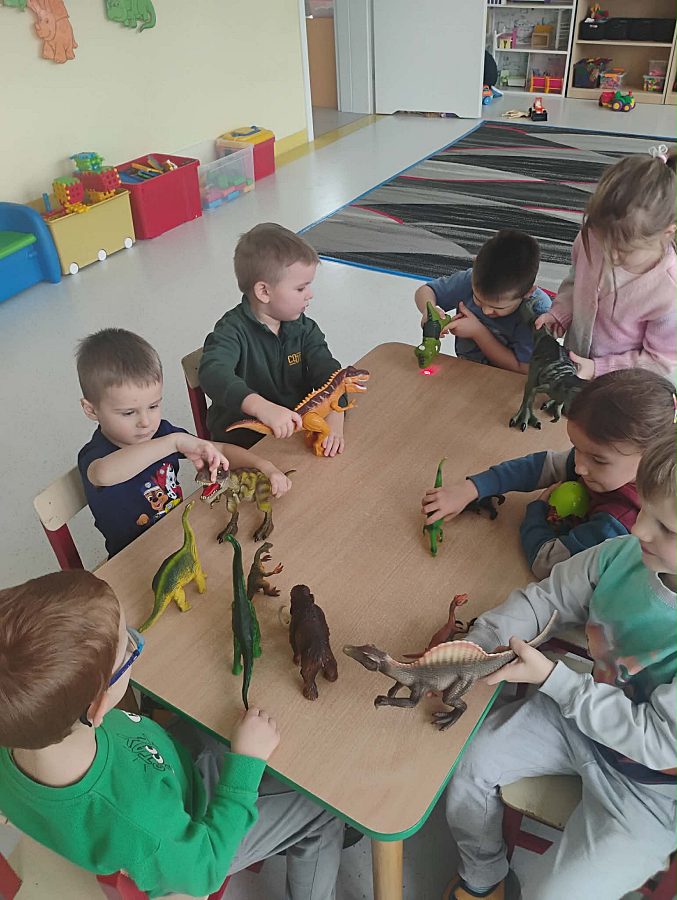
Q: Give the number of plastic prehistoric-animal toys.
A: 12